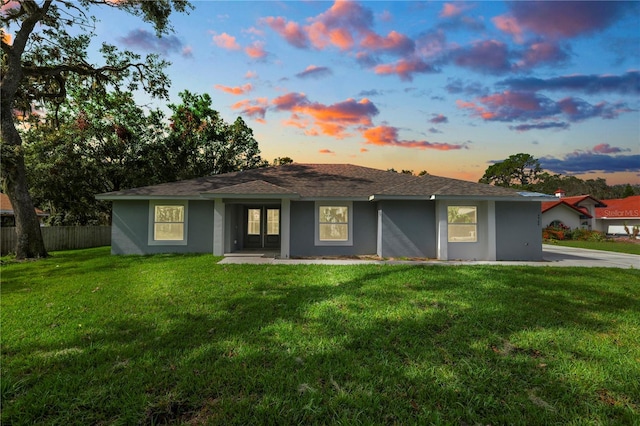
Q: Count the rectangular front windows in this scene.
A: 3